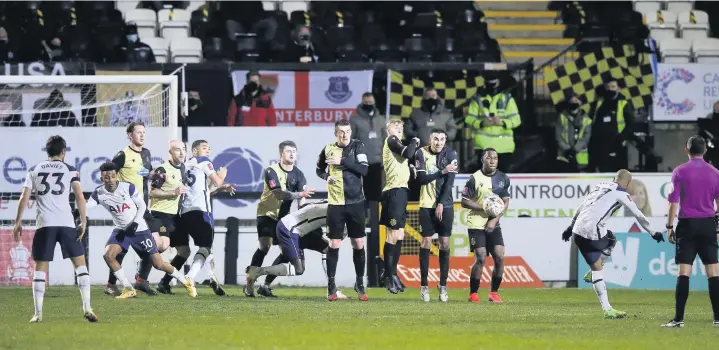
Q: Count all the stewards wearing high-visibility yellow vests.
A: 3